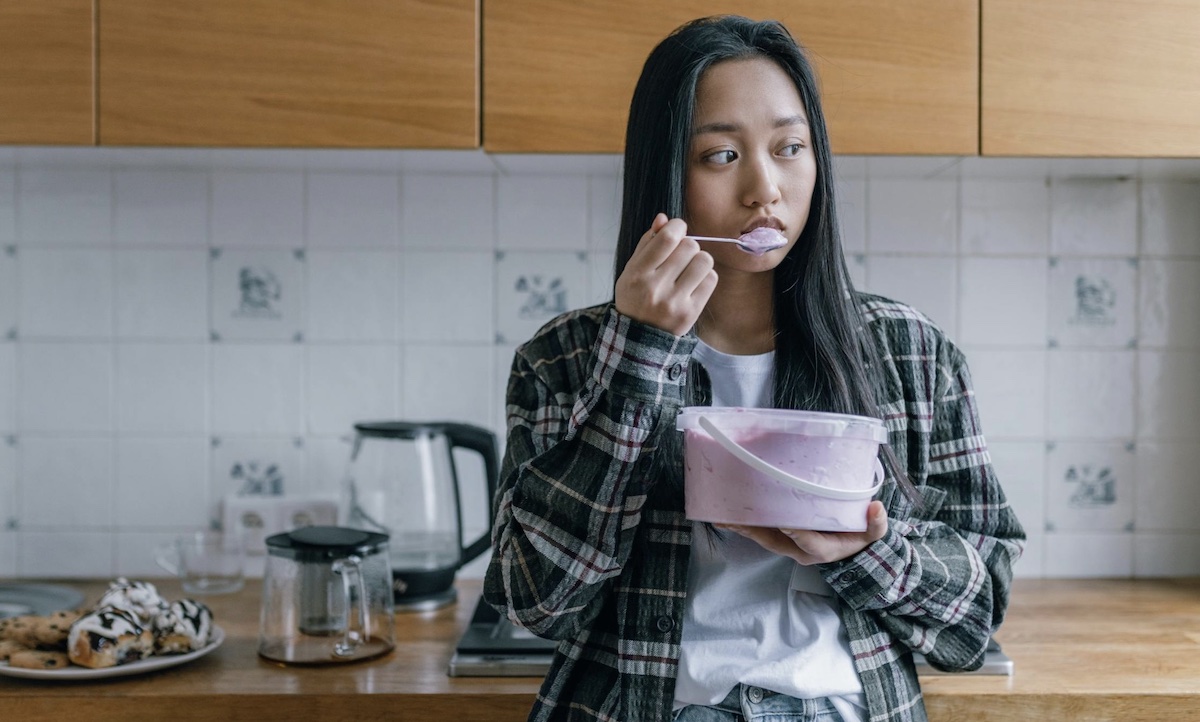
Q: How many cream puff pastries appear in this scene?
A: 3